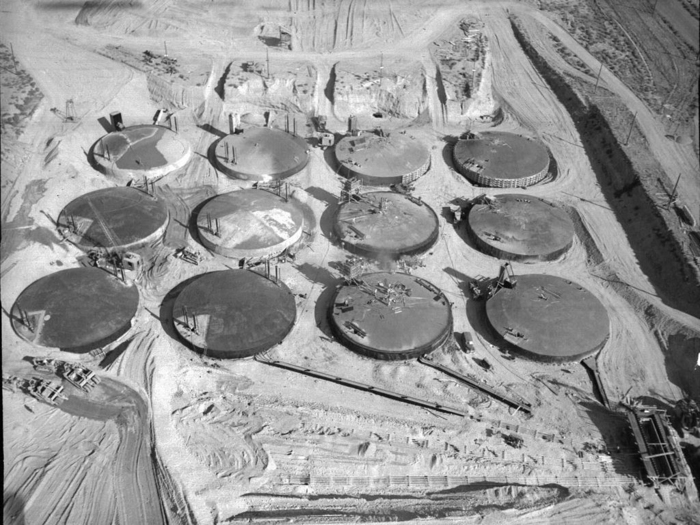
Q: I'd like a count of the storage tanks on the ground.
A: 12